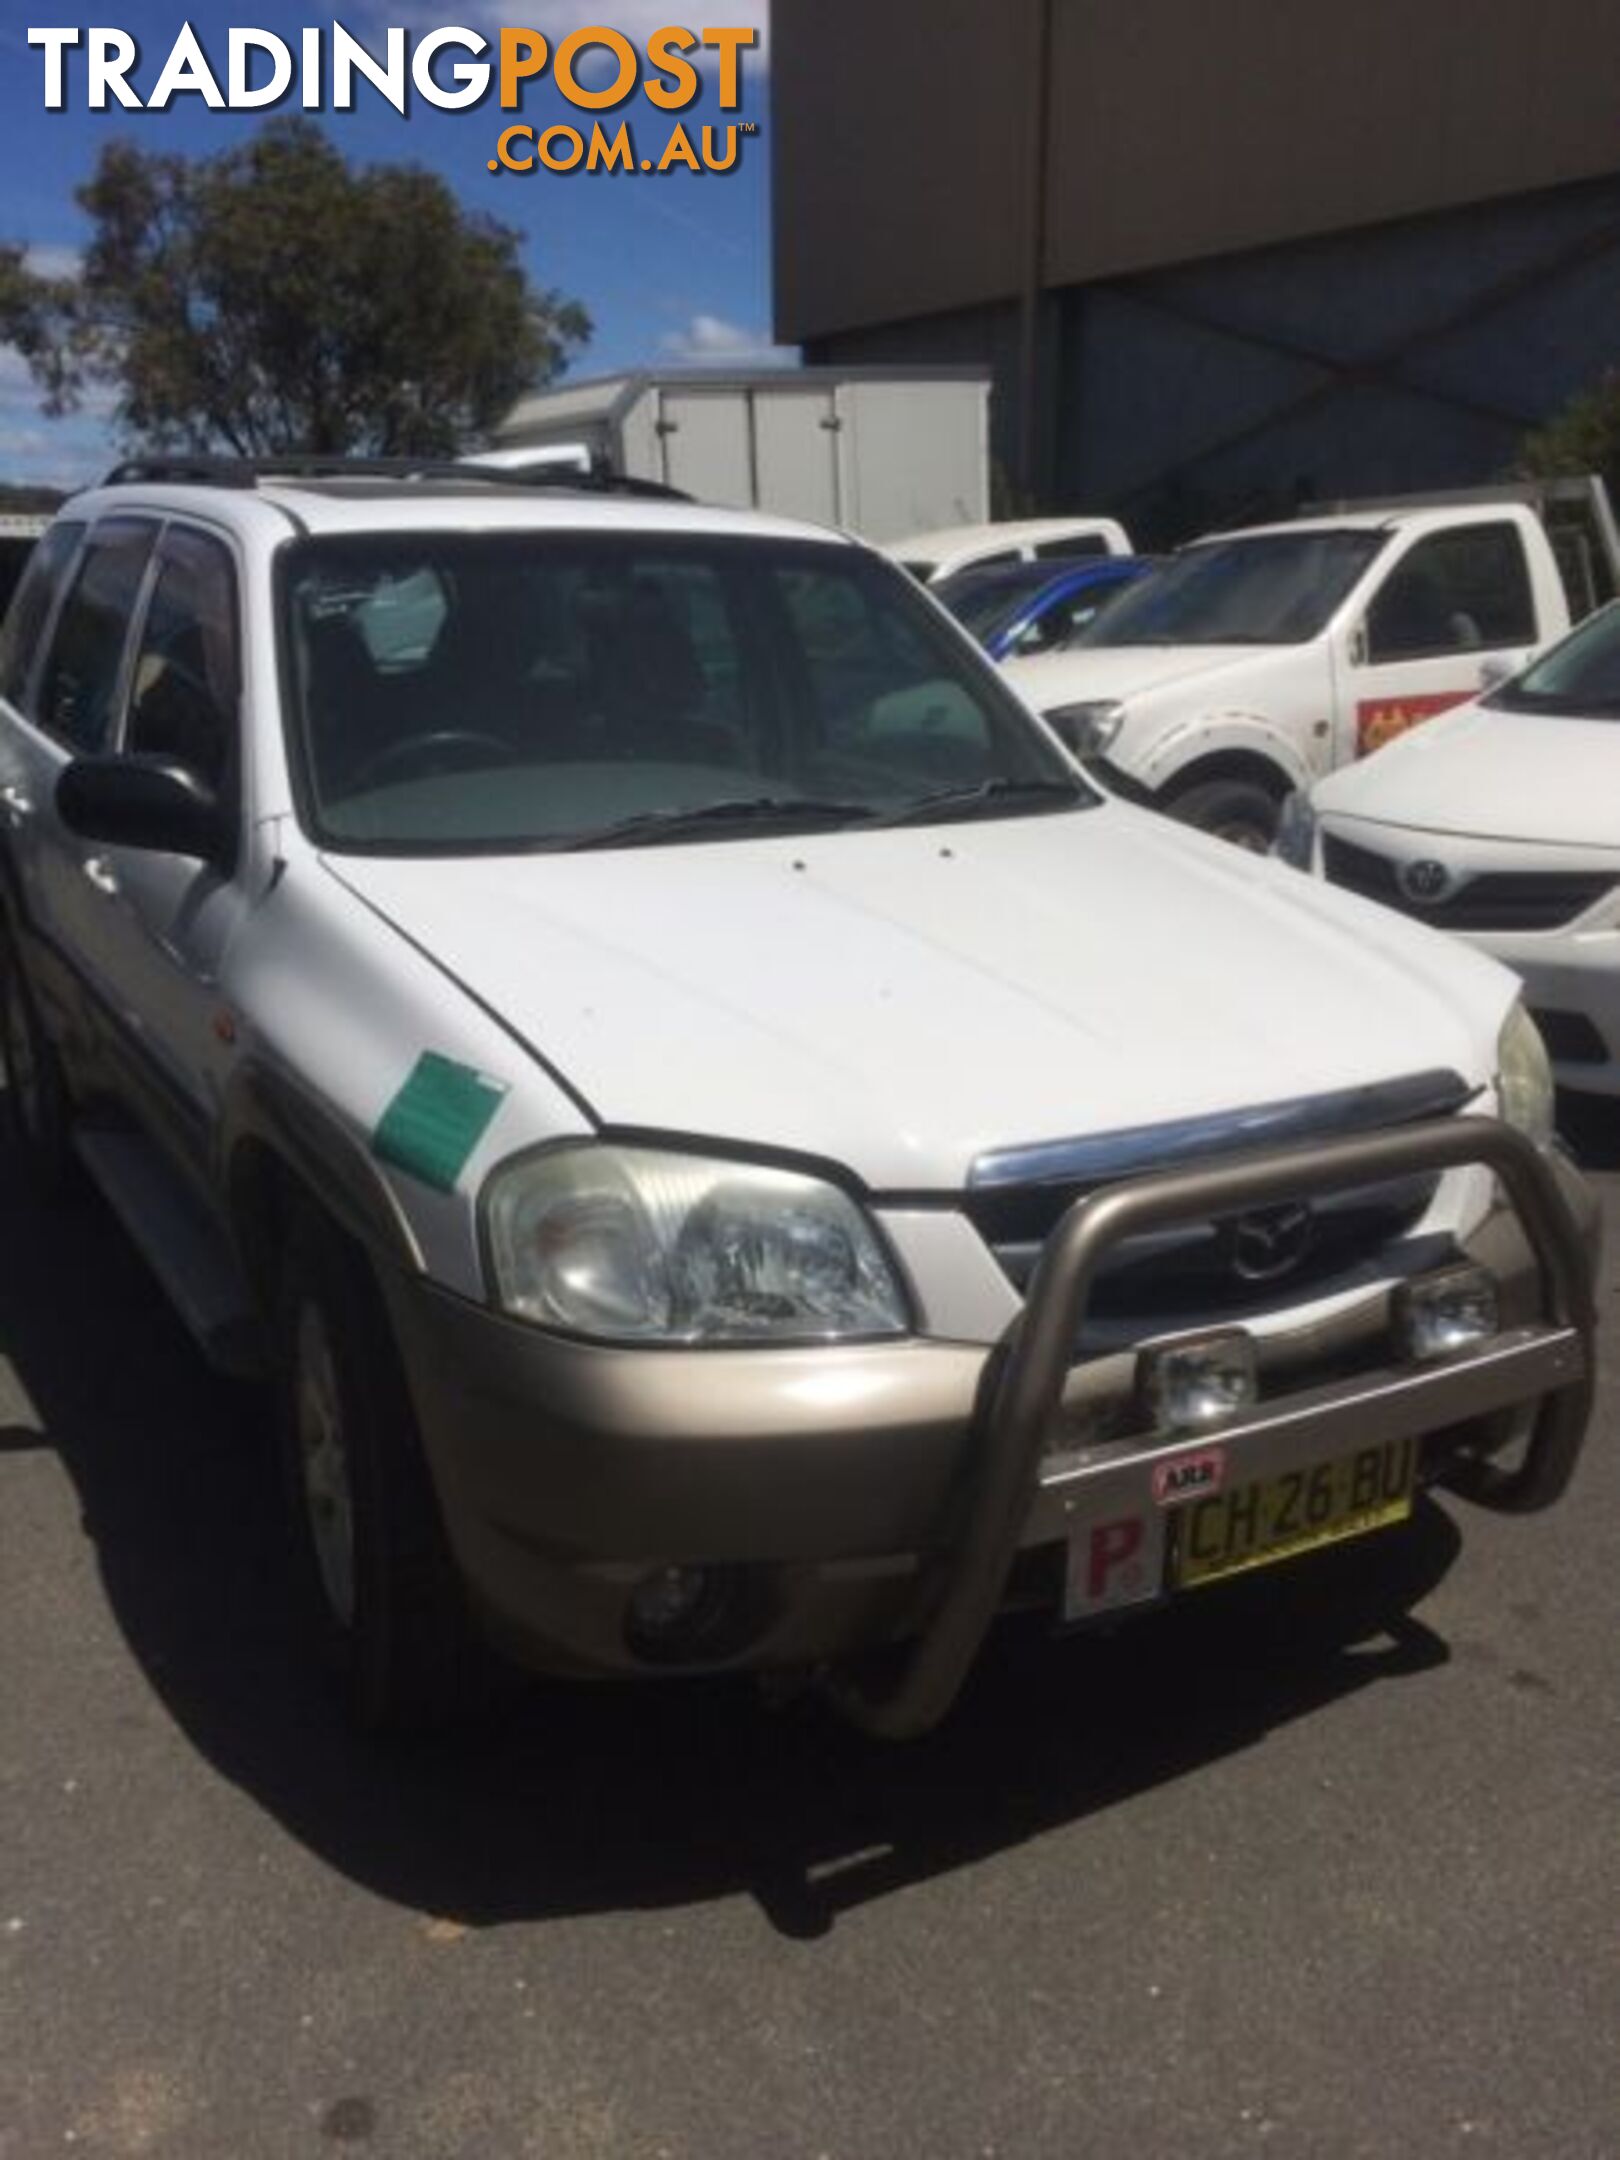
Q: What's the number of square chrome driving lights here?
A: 2